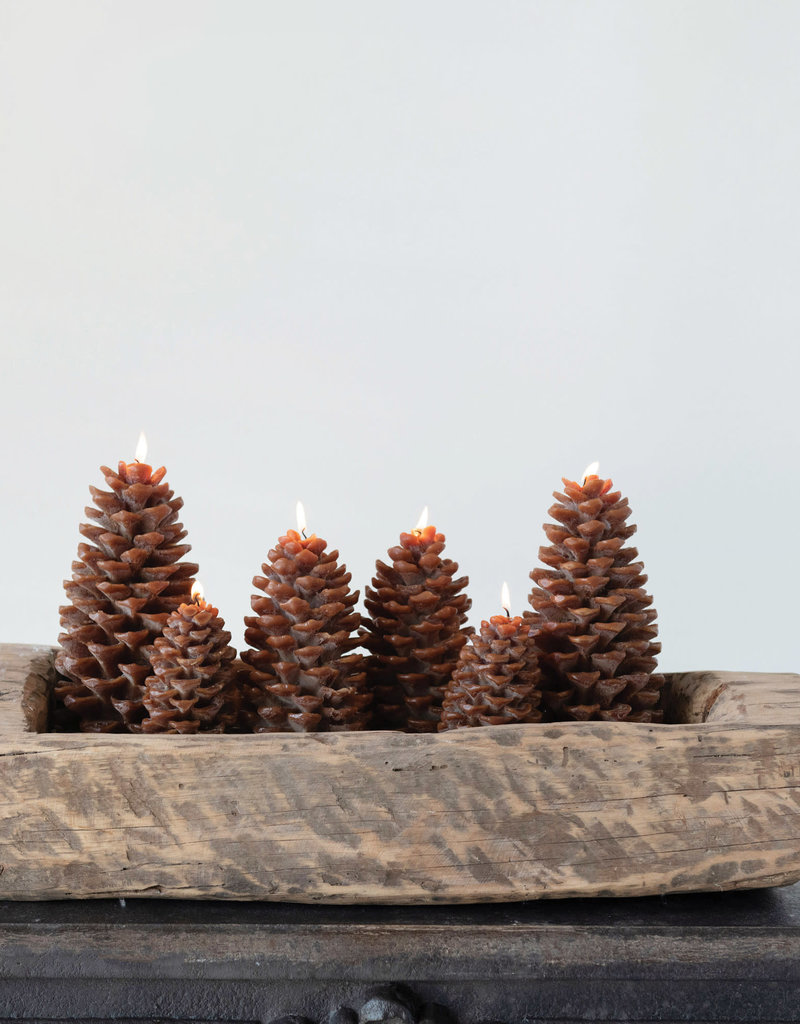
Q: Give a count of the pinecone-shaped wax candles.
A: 6